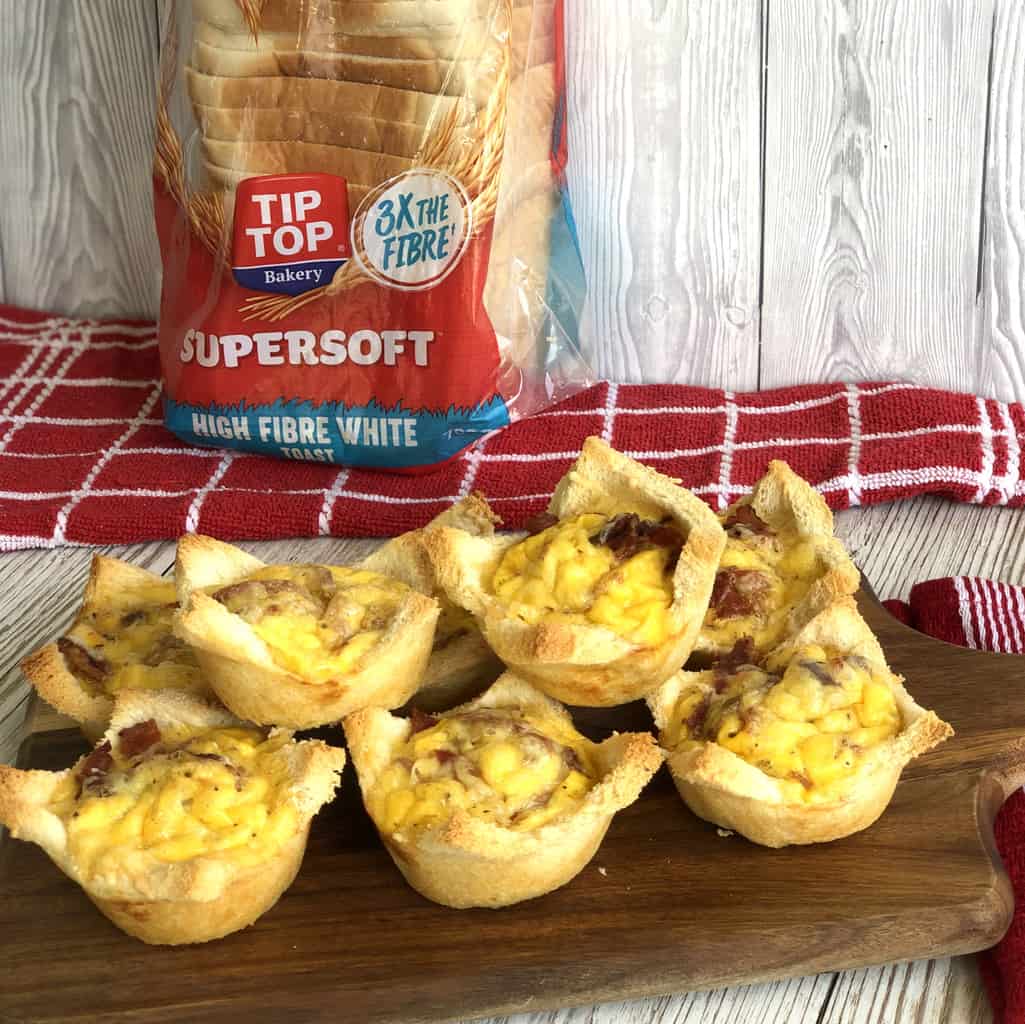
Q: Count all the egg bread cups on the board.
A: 8